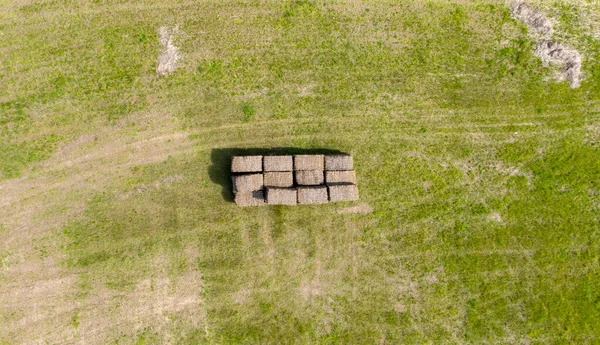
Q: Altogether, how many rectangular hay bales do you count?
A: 12